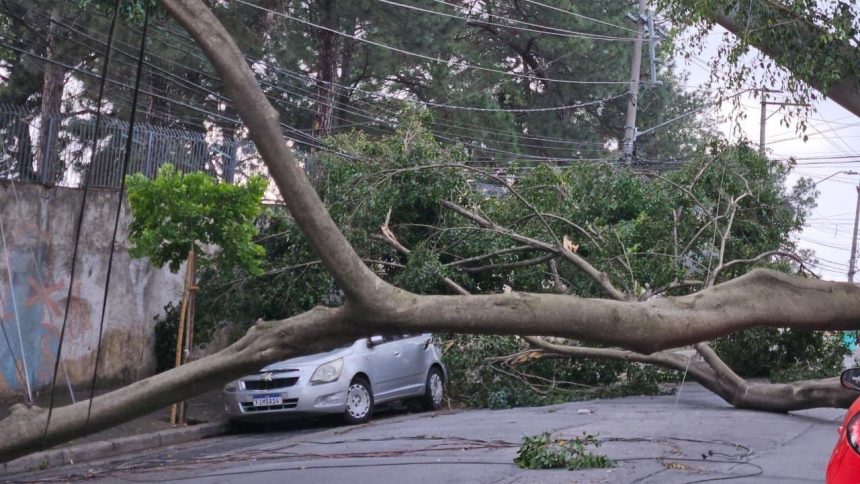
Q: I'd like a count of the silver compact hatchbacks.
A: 1